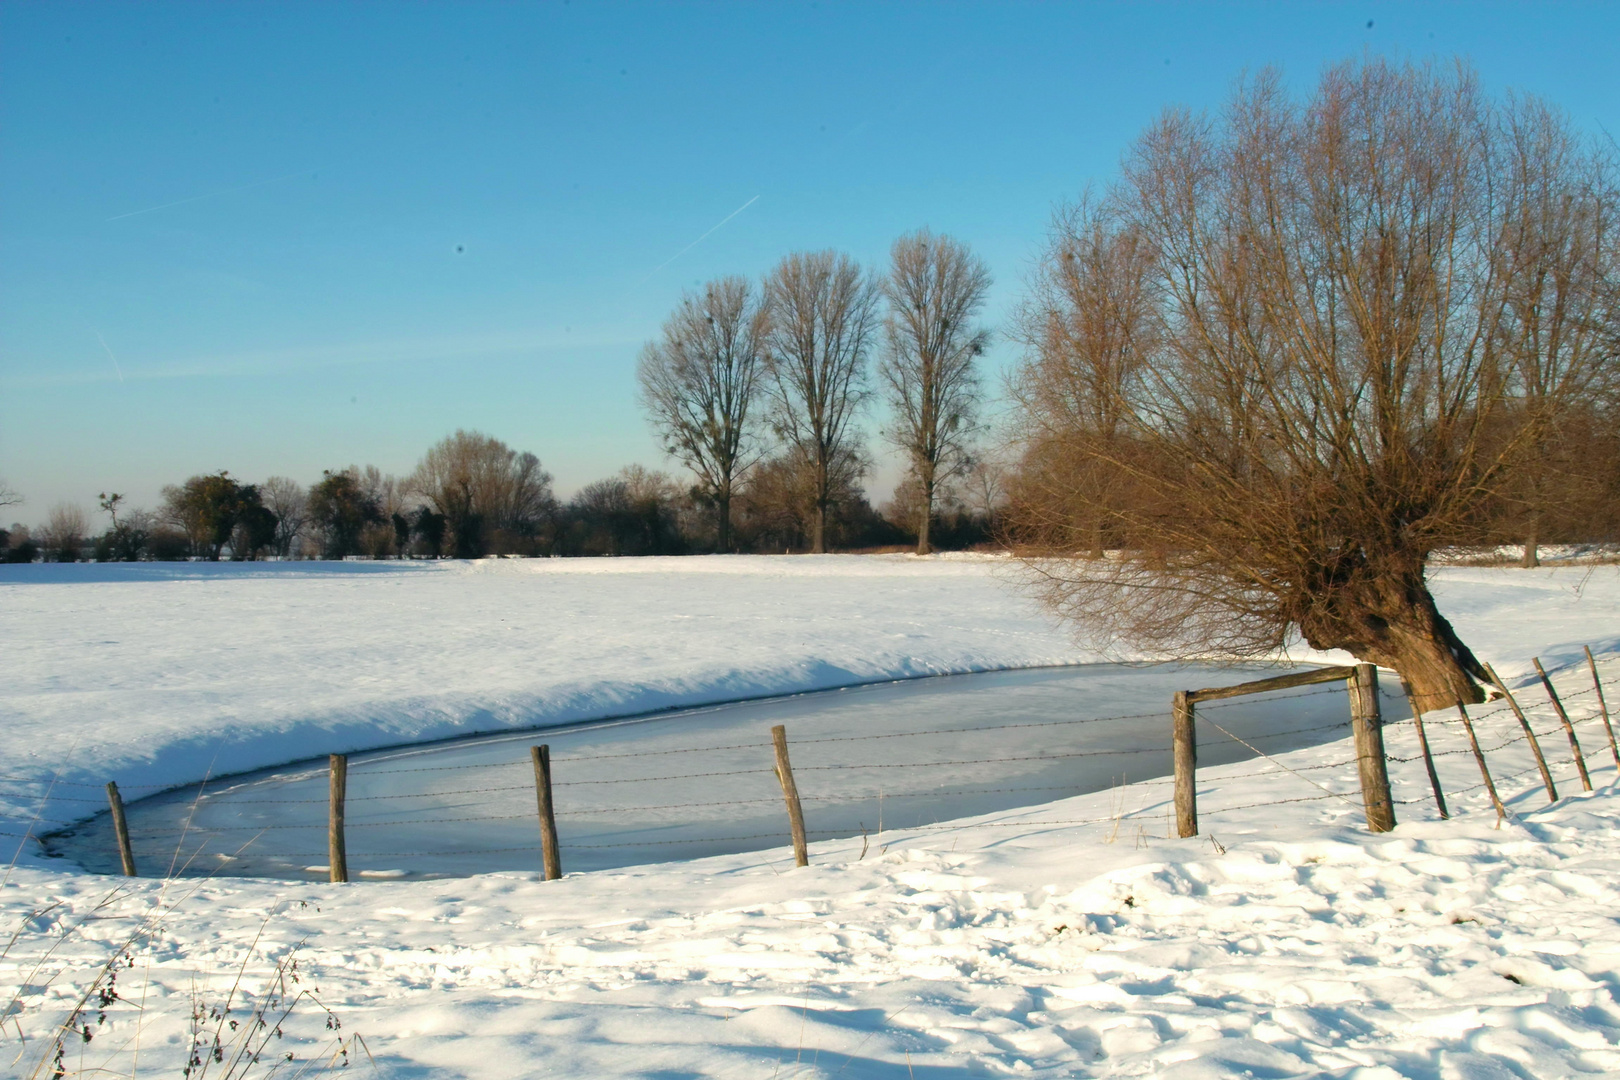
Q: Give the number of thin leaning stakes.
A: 5